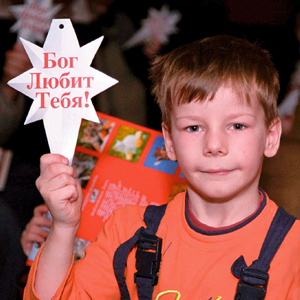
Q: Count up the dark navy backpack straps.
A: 2